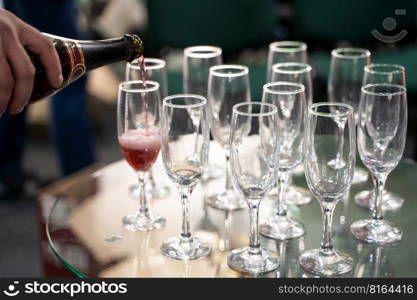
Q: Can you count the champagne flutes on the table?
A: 13